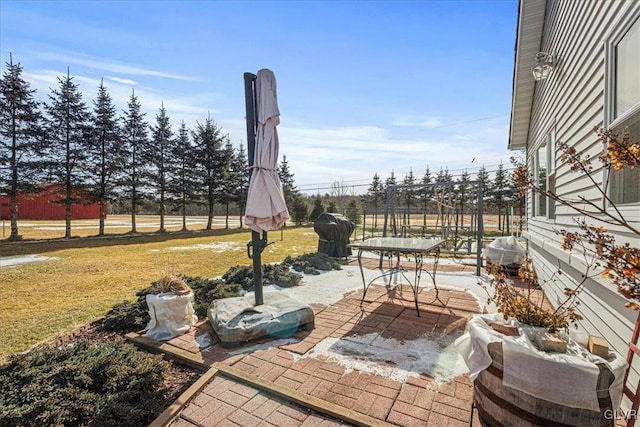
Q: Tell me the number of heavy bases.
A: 1